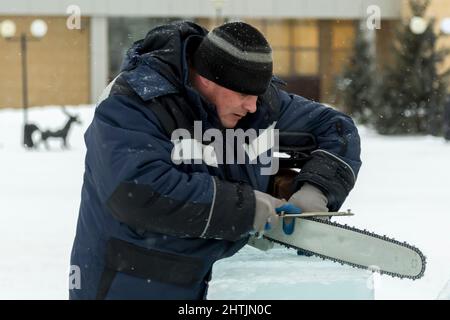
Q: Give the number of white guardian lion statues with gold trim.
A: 0